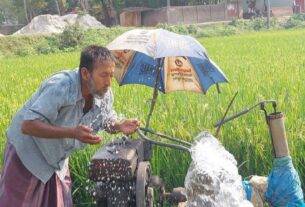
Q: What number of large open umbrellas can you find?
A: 1